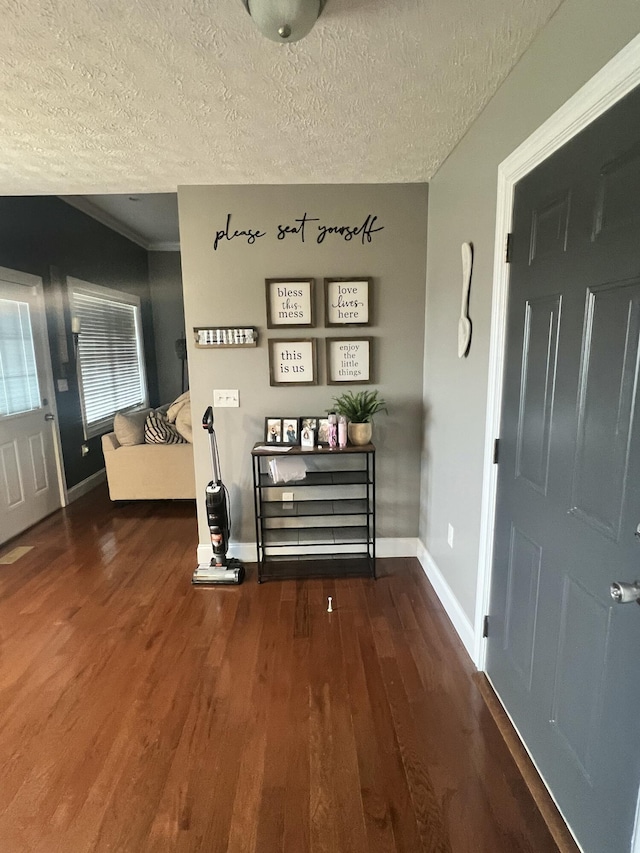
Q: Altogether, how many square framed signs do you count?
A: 4